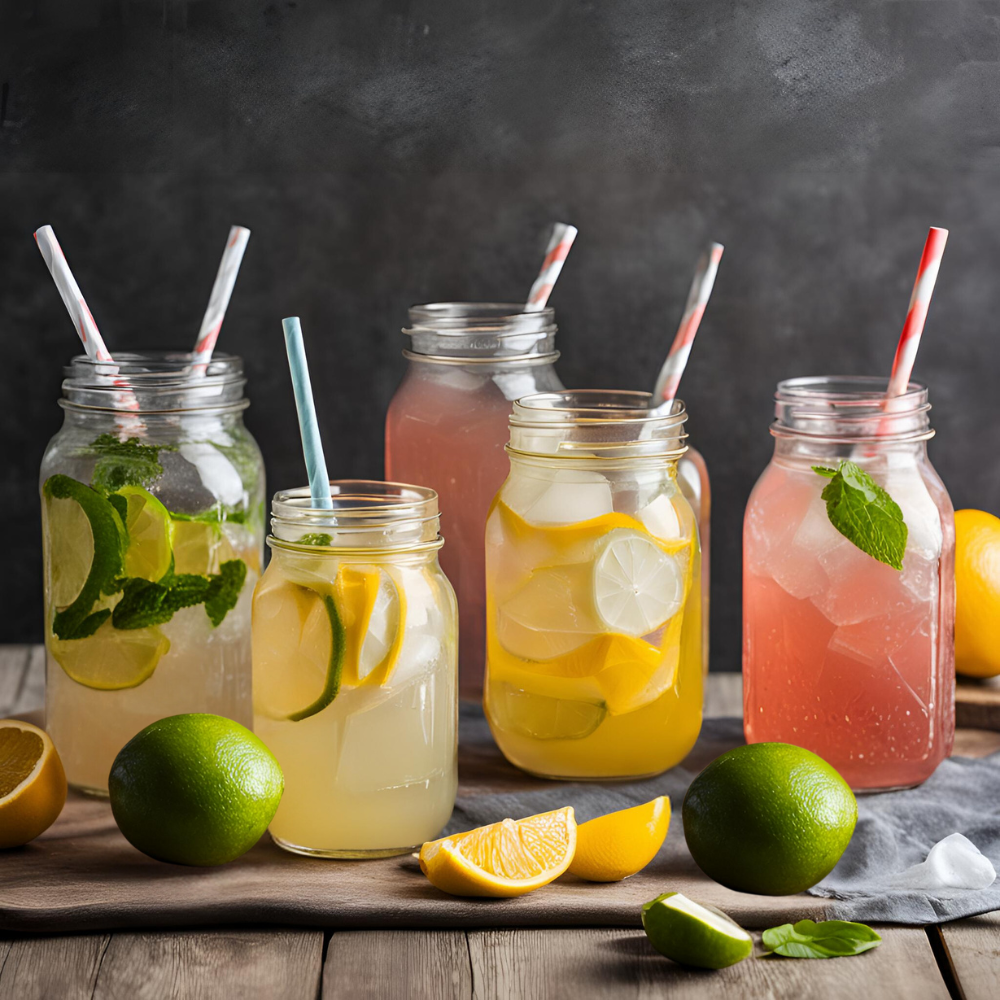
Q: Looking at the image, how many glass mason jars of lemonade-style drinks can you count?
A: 5